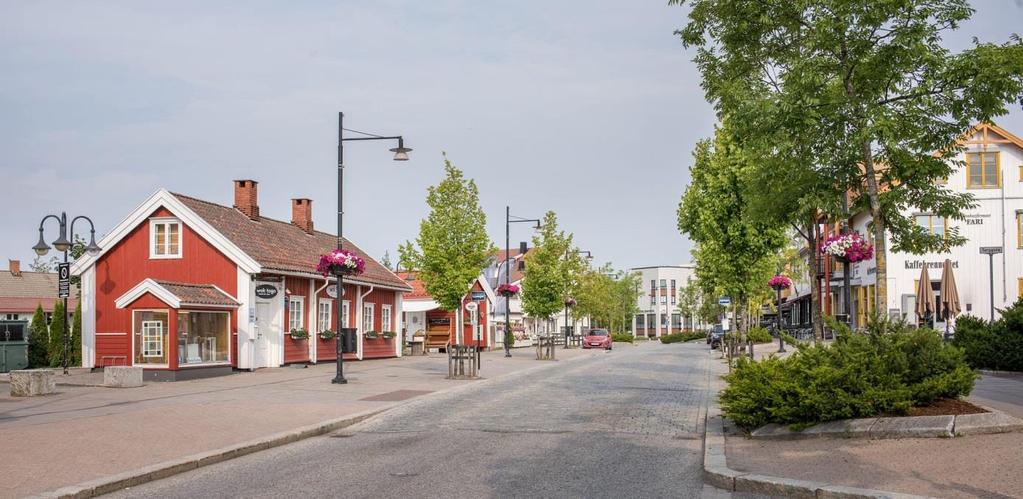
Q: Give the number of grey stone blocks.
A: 2